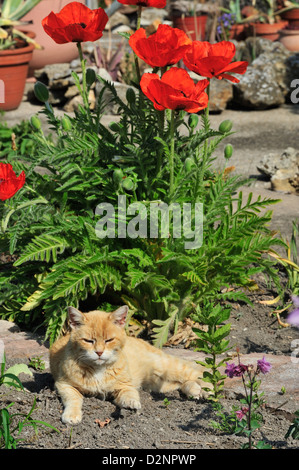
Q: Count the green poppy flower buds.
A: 12